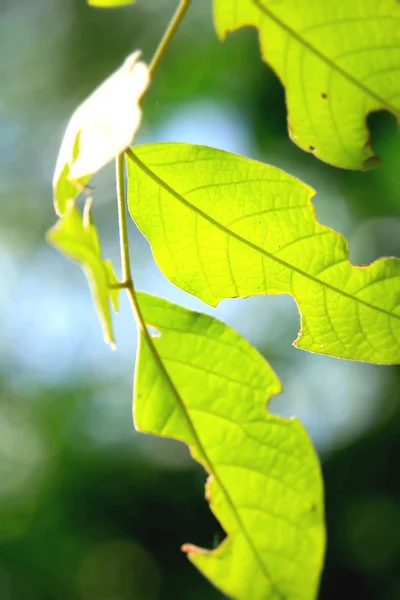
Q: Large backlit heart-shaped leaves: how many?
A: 3